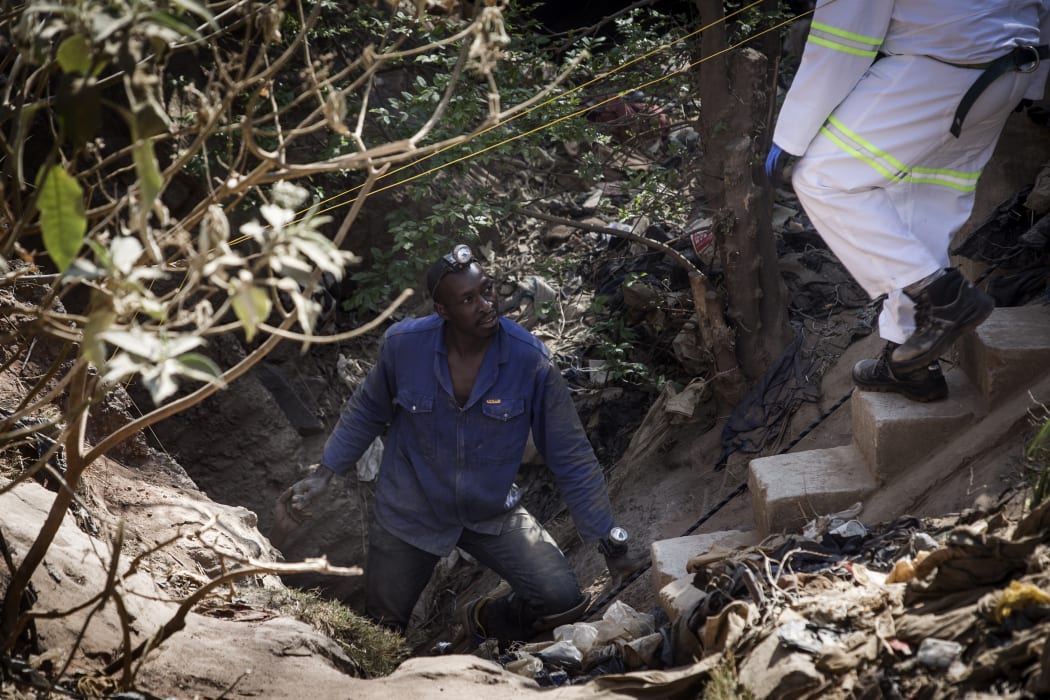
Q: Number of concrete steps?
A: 4